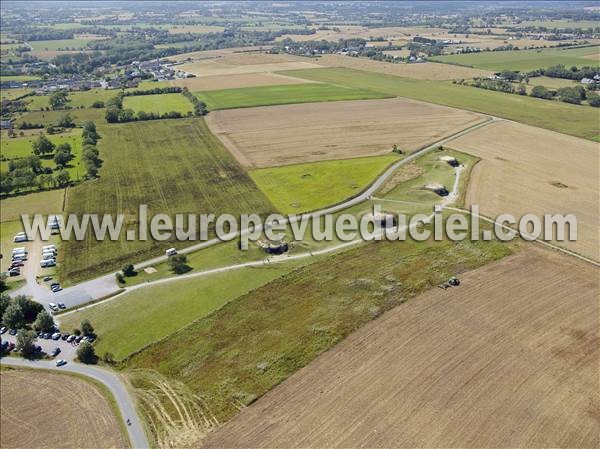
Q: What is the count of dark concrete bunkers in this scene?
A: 4